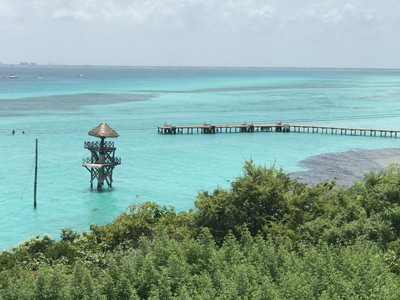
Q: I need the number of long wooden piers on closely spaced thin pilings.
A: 1